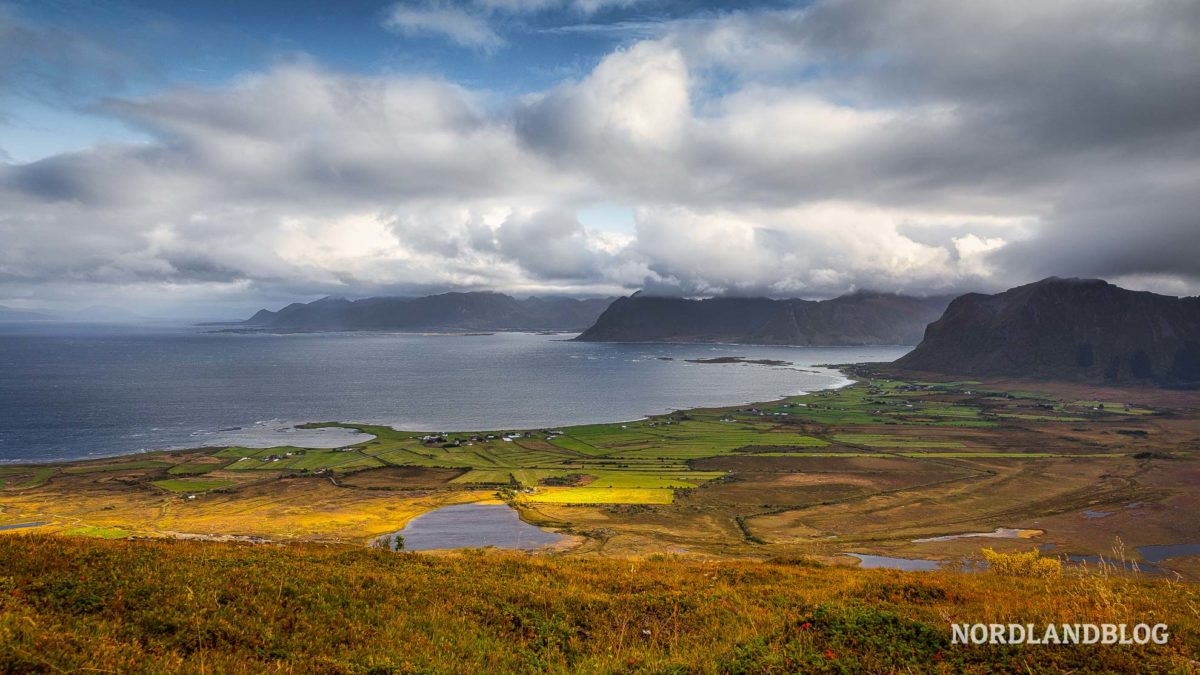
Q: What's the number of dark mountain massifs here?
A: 3